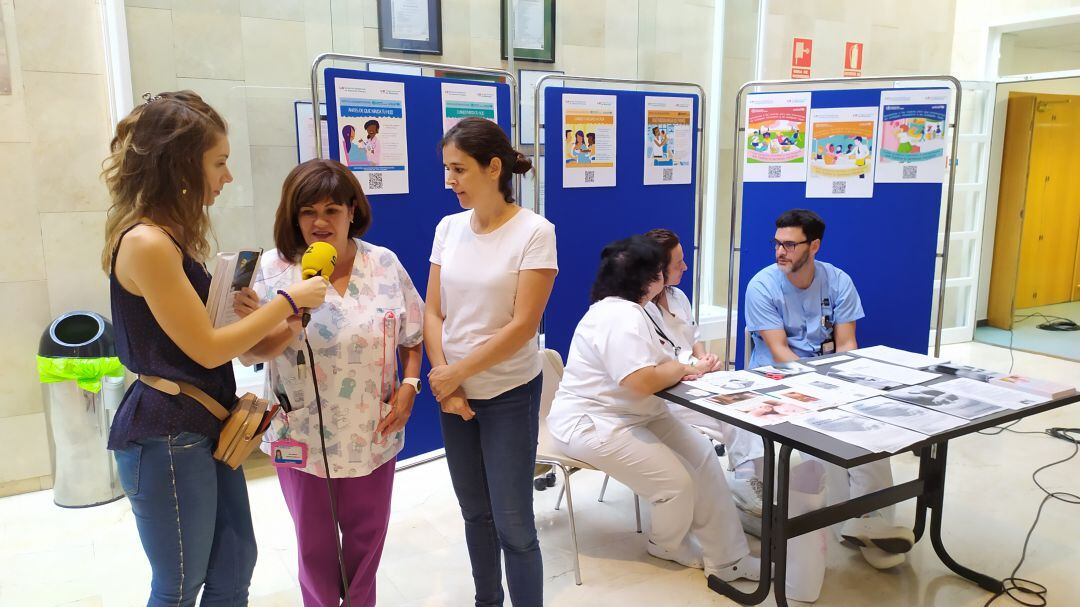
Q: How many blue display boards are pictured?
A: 3